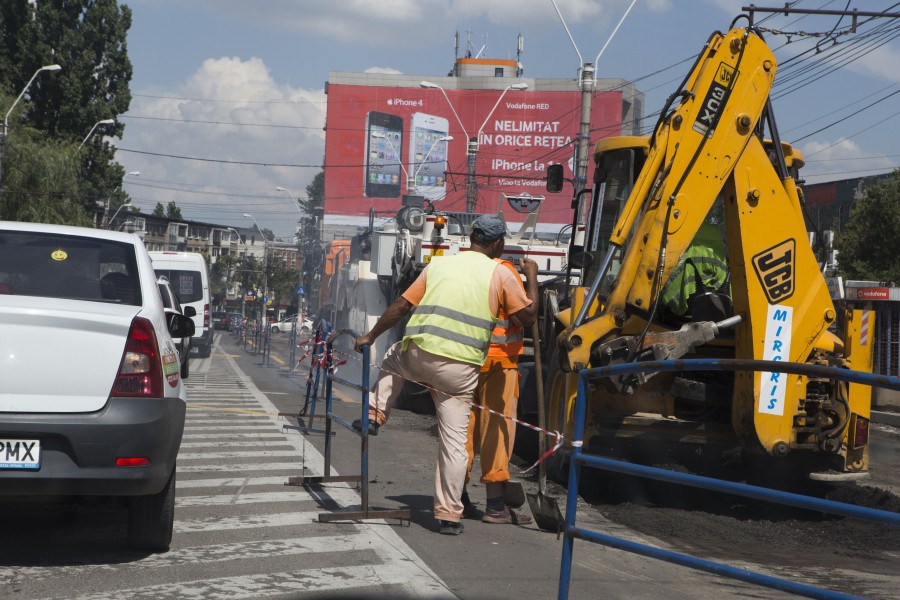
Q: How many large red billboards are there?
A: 1